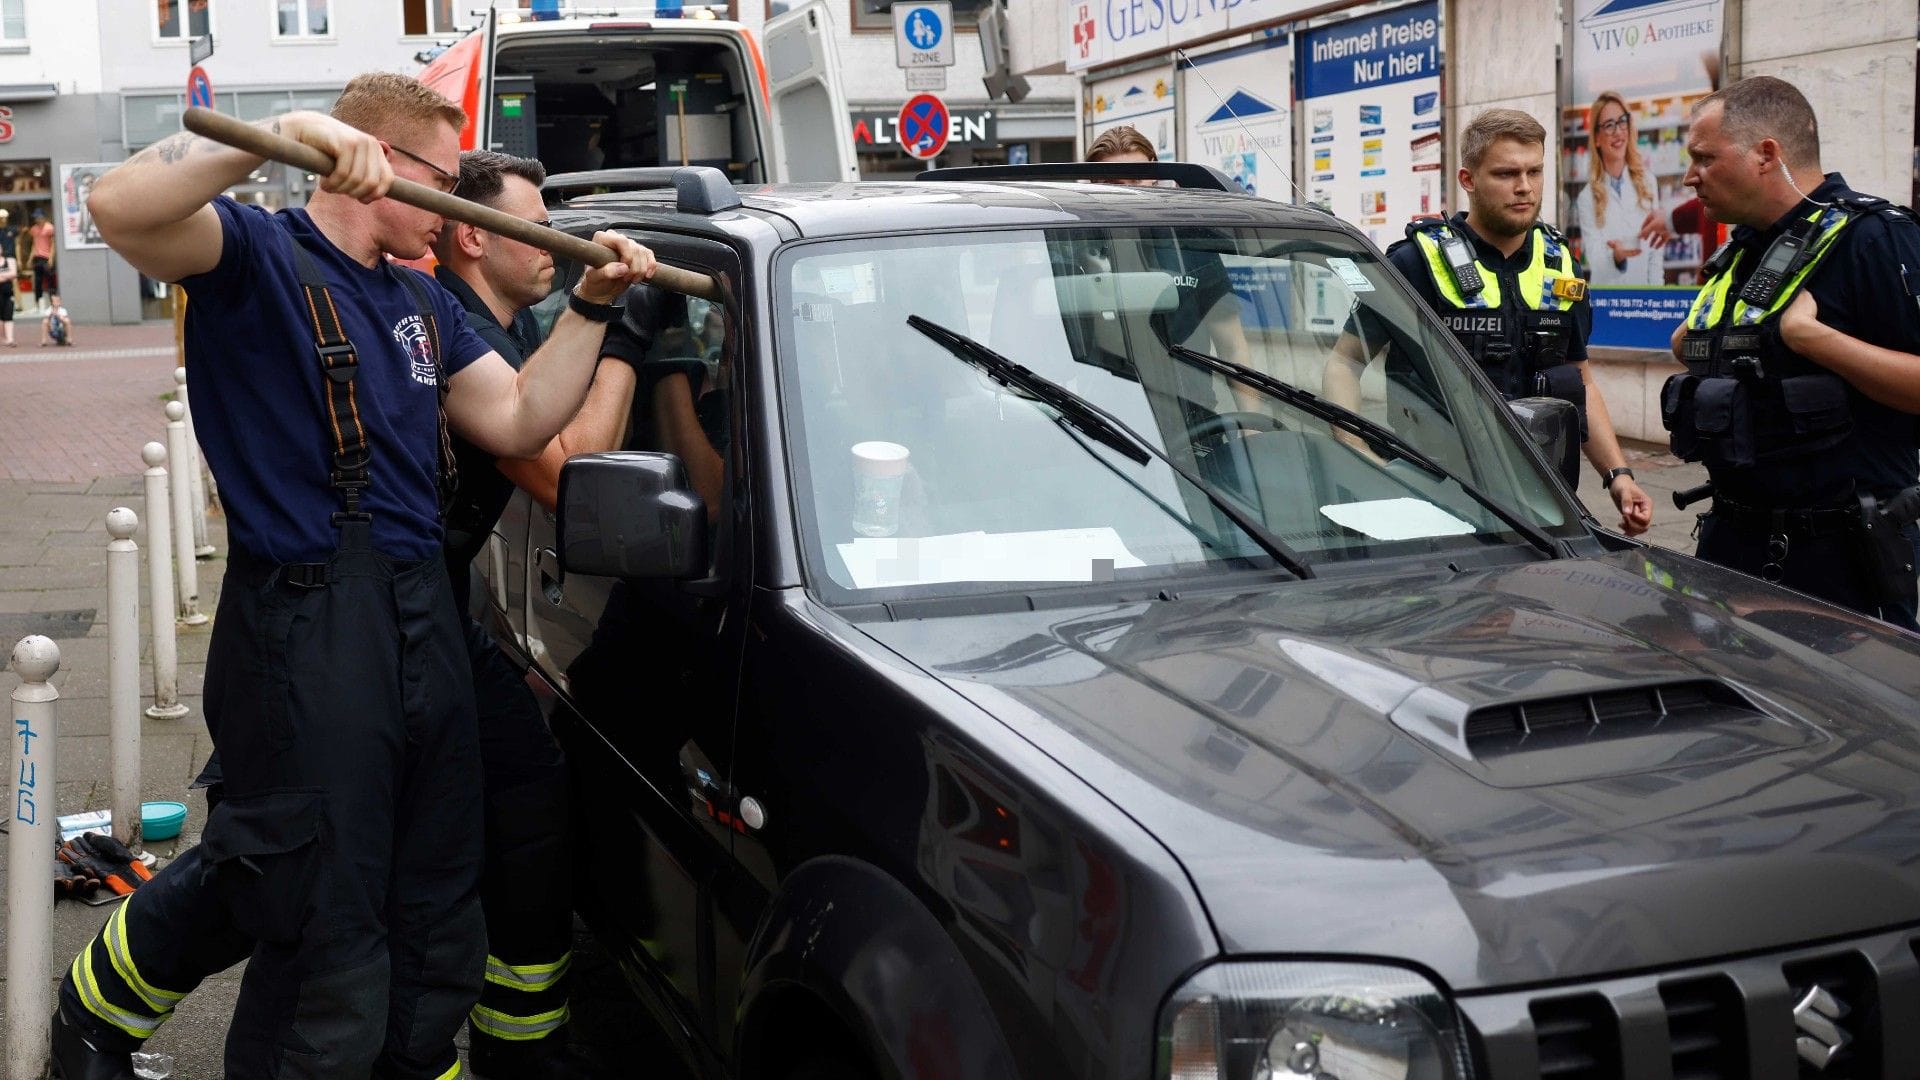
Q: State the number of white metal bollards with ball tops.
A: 5